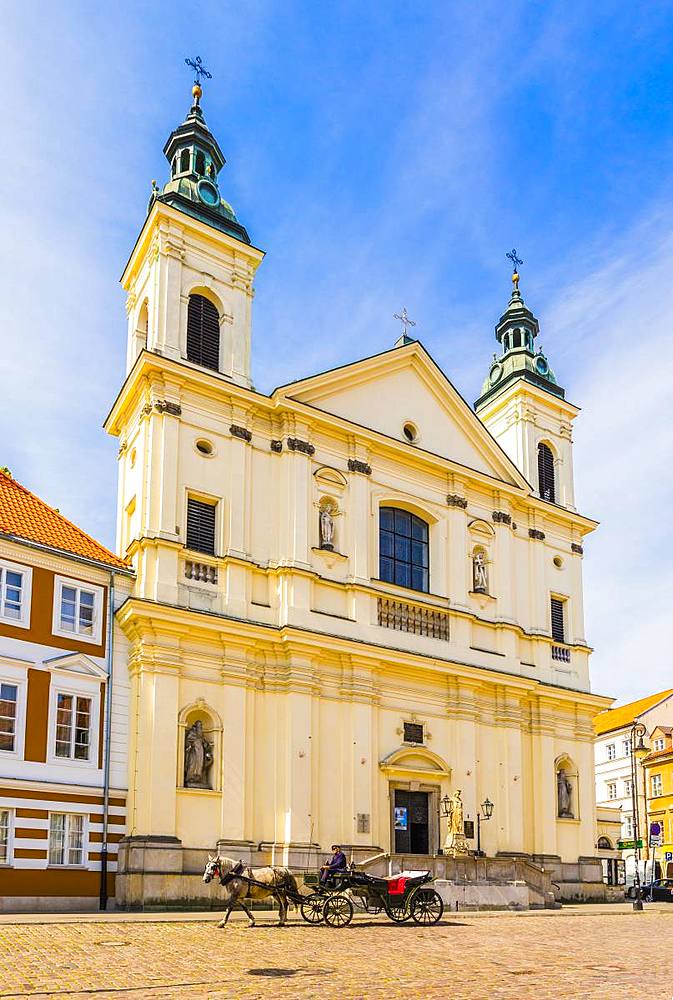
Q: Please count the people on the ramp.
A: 0